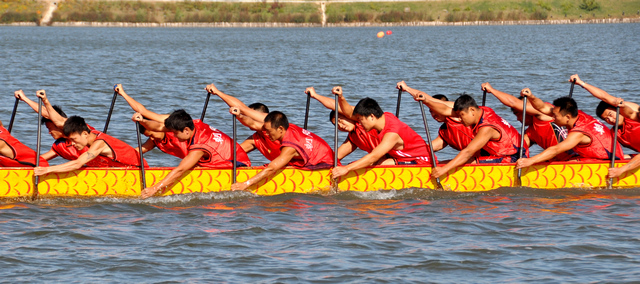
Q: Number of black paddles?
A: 14